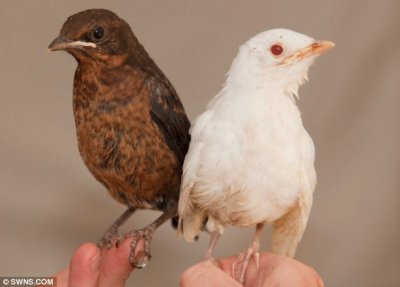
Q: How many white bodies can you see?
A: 1